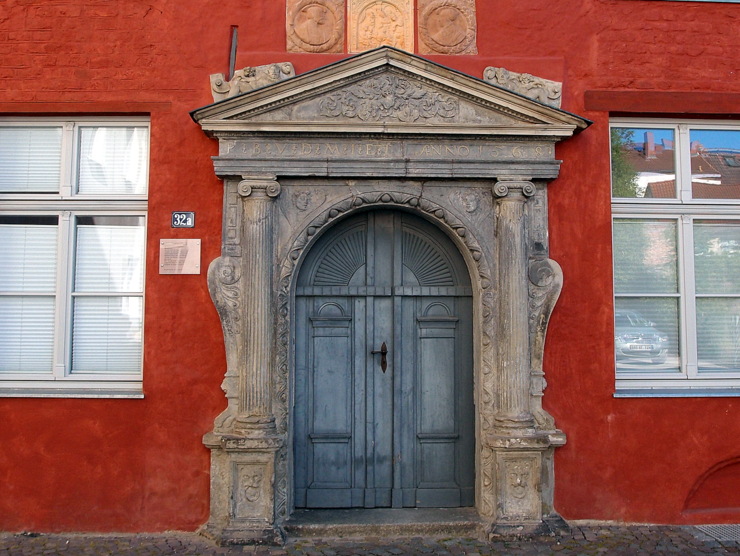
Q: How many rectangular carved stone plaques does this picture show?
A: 3